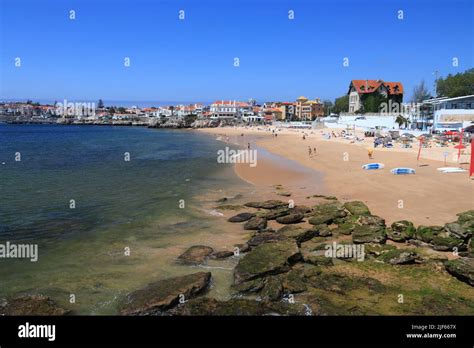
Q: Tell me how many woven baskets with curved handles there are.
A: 0